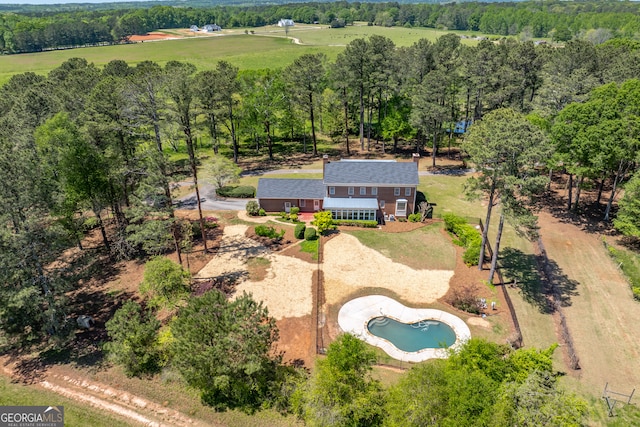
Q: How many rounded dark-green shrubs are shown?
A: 2